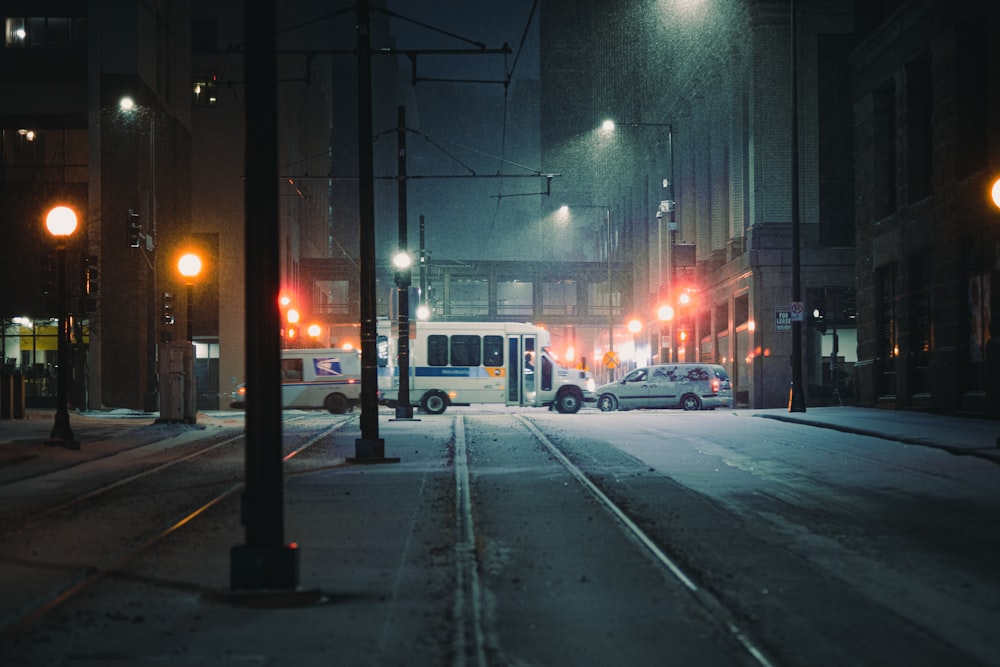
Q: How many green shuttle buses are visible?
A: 0